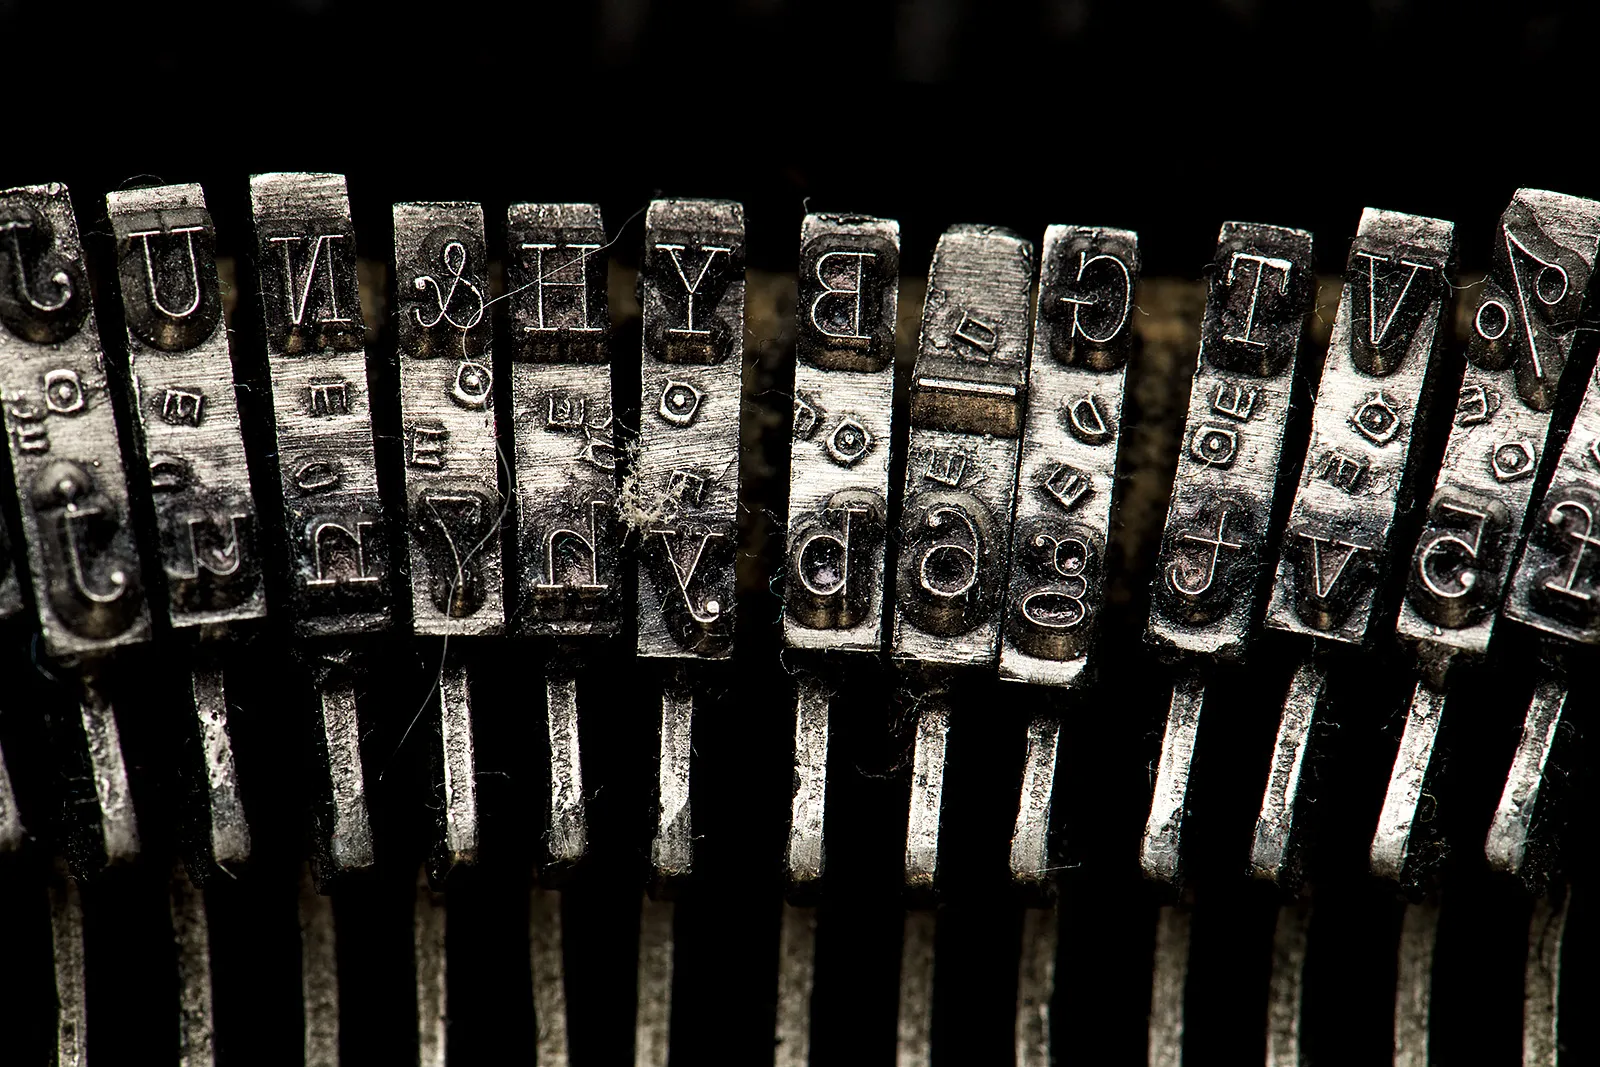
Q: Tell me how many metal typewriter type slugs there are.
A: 13